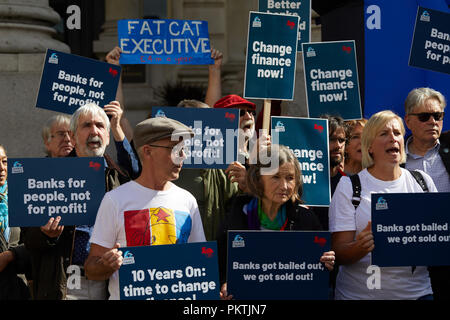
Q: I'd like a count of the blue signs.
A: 12